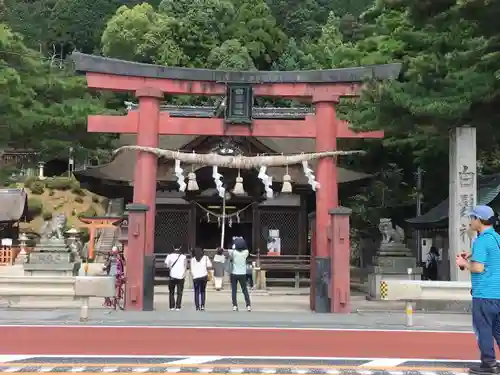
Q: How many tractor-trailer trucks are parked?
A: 0